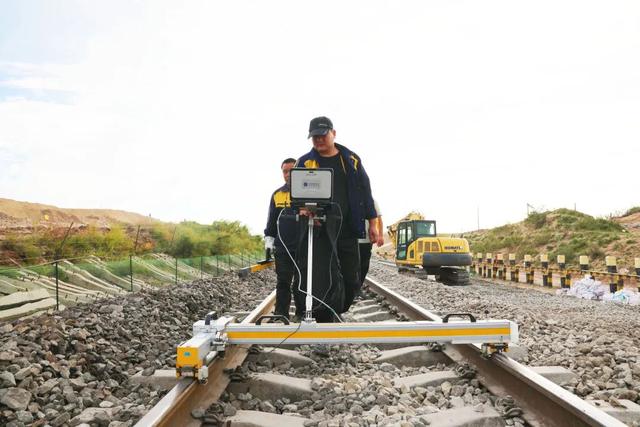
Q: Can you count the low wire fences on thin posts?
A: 1